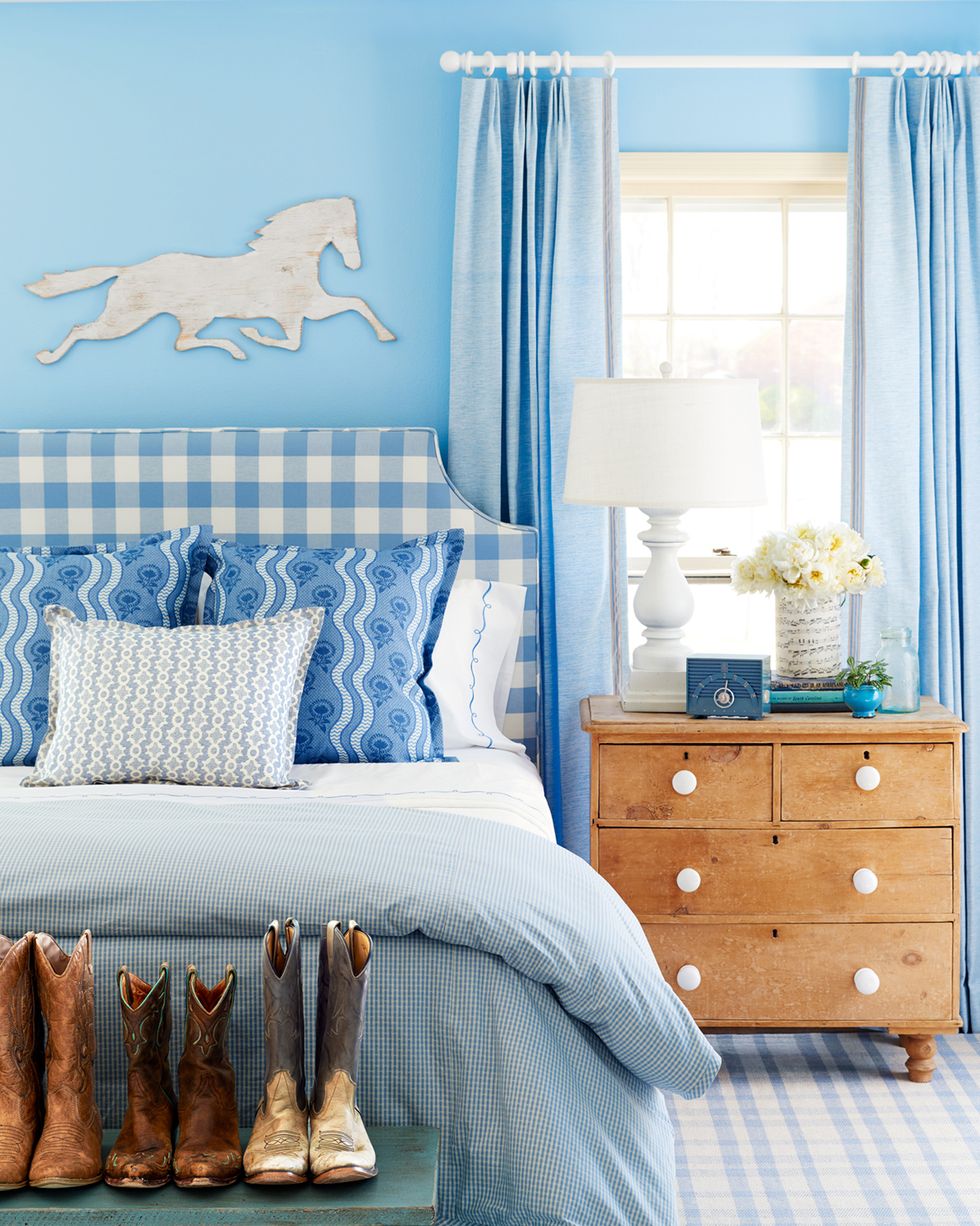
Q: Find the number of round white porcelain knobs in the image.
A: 6